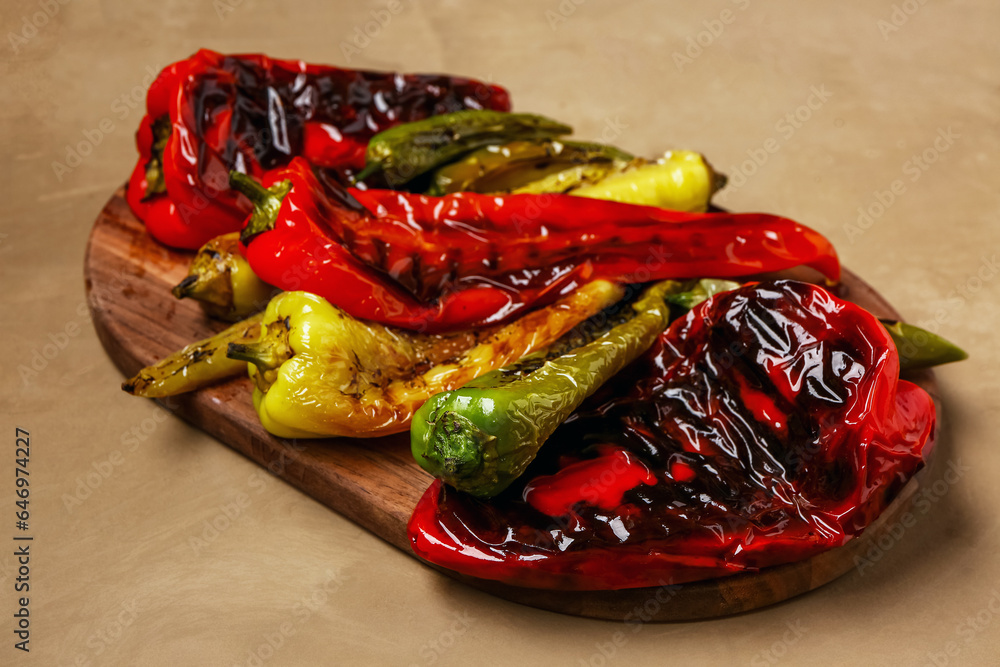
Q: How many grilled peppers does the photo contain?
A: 11